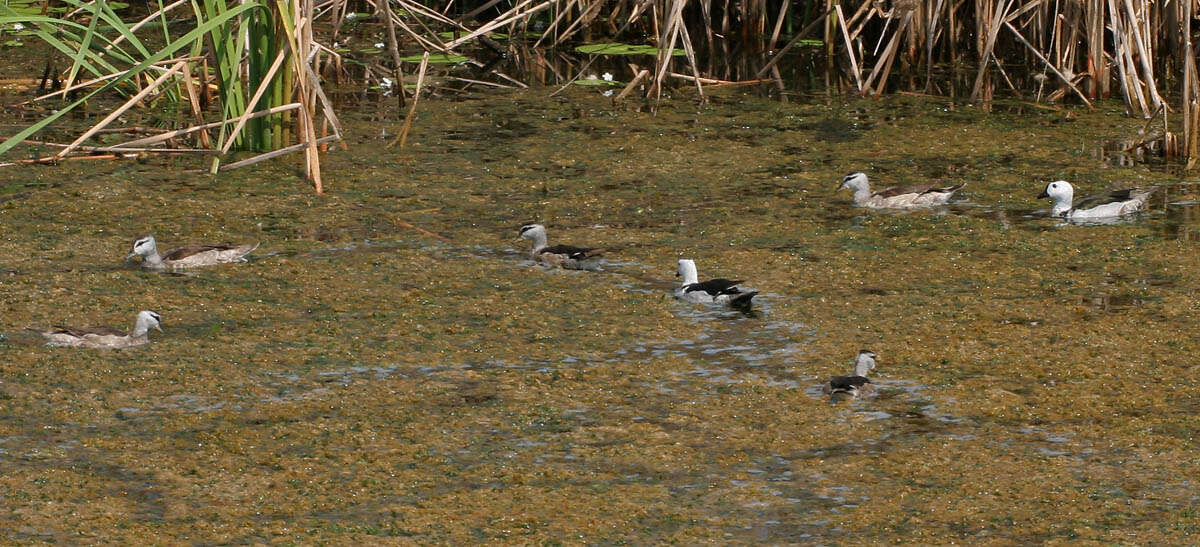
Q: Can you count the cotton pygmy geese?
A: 7